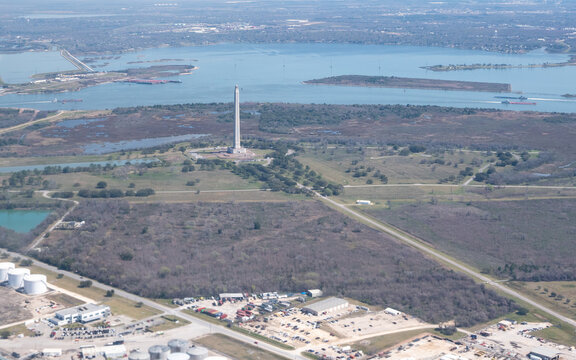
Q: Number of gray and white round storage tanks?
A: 9